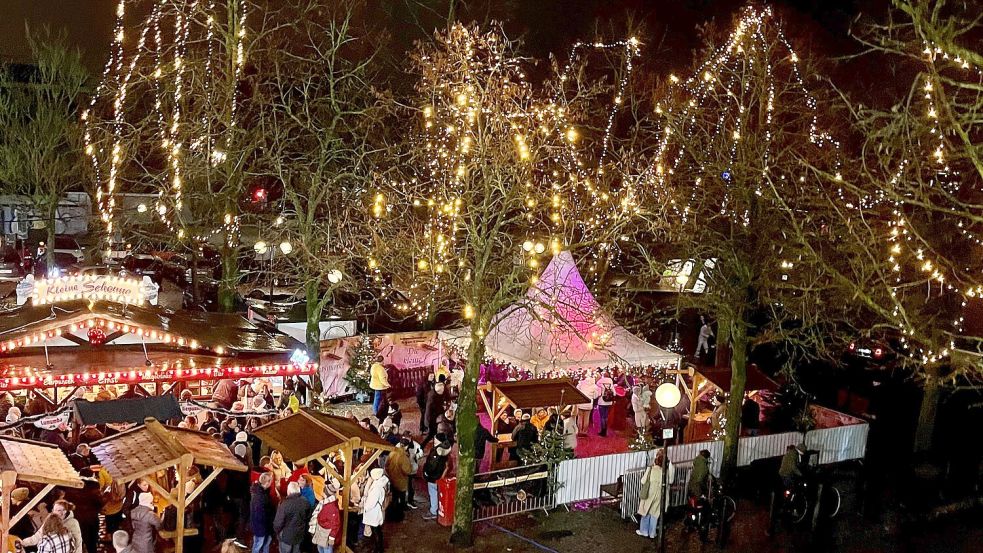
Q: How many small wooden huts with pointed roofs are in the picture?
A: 5